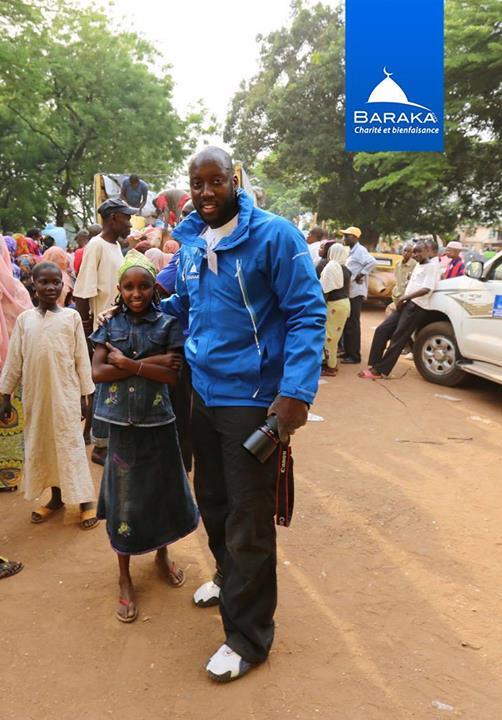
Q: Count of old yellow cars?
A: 1